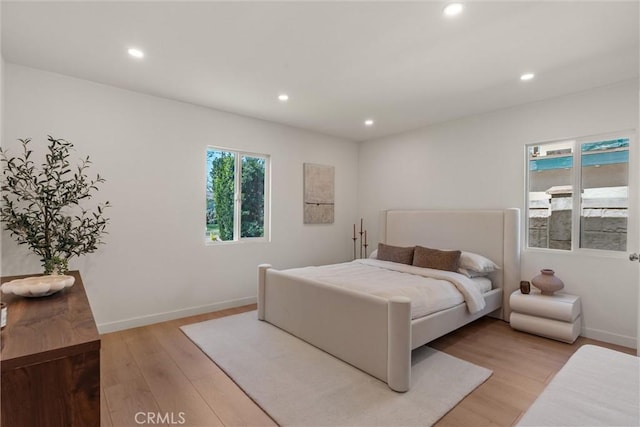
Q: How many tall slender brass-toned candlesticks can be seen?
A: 3